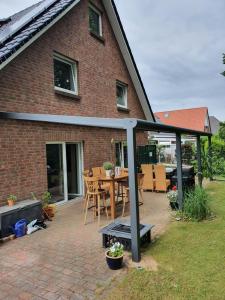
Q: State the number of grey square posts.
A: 4